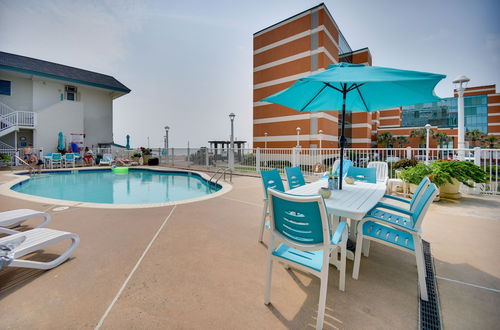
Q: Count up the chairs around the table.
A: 6